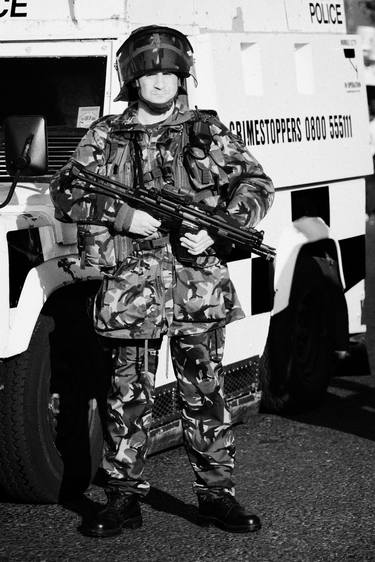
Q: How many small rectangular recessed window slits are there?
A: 2